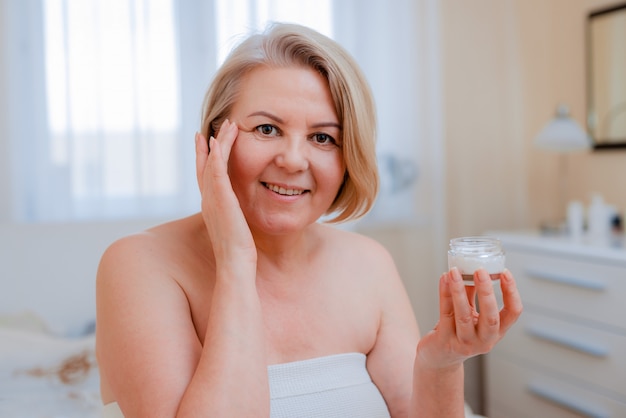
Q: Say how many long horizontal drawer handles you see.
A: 3